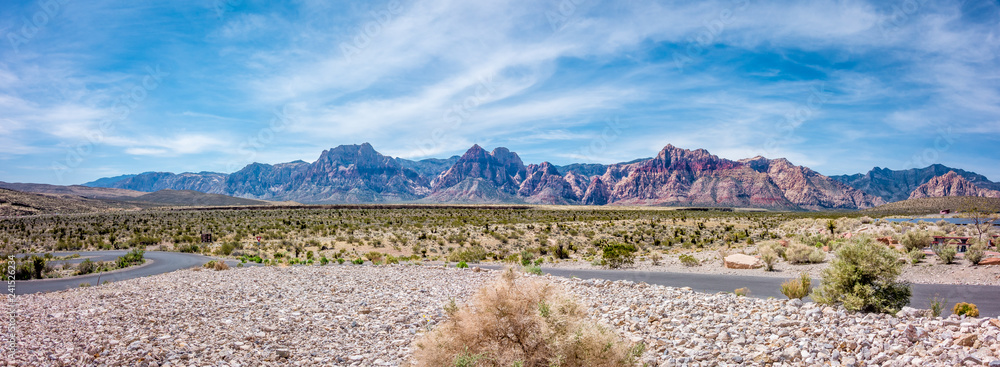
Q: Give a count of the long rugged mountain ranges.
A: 1